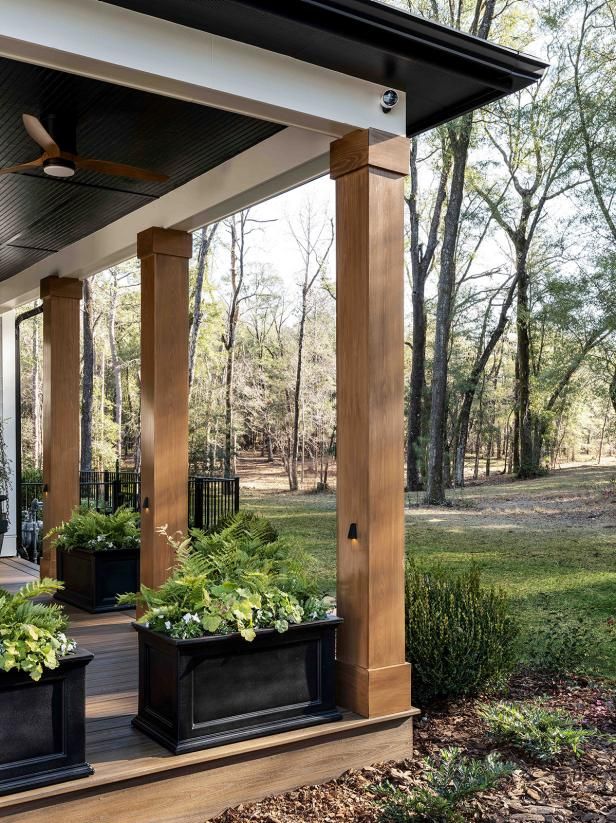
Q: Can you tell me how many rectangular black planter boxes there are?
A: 3